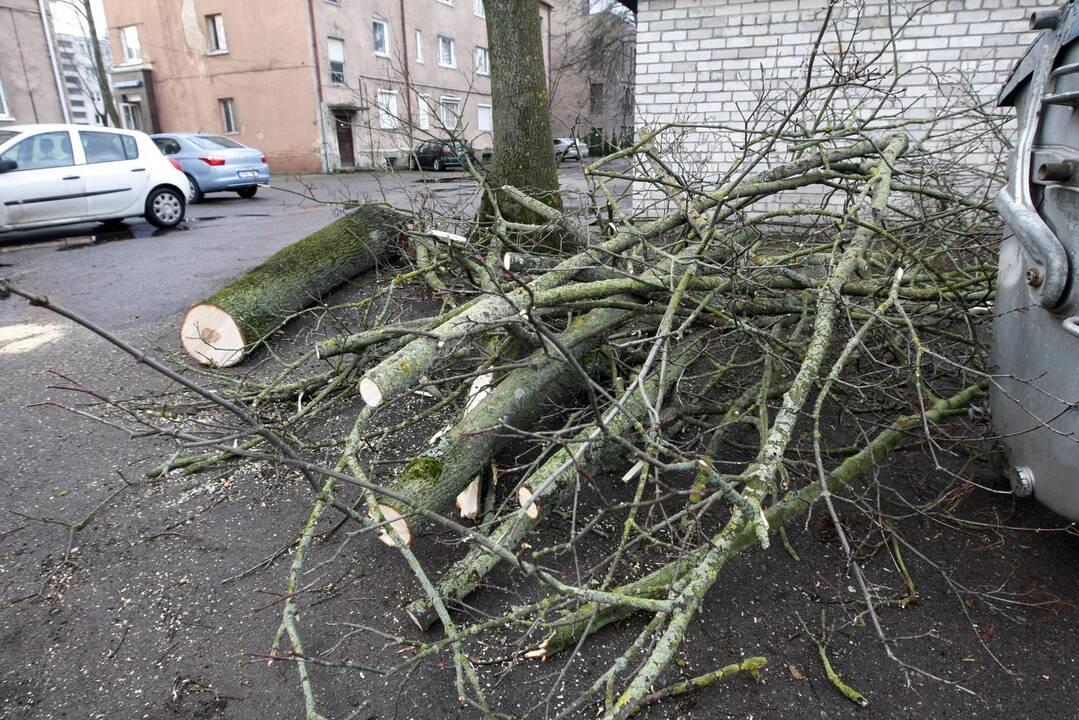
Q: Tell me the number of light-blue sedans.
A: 1